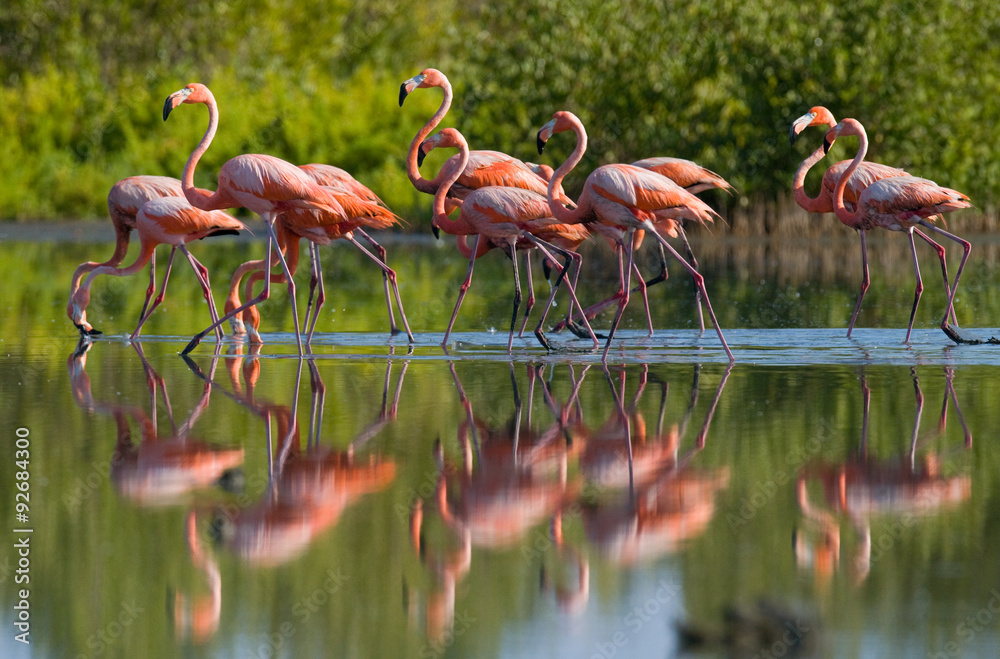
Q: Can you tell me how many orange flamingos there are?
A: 13